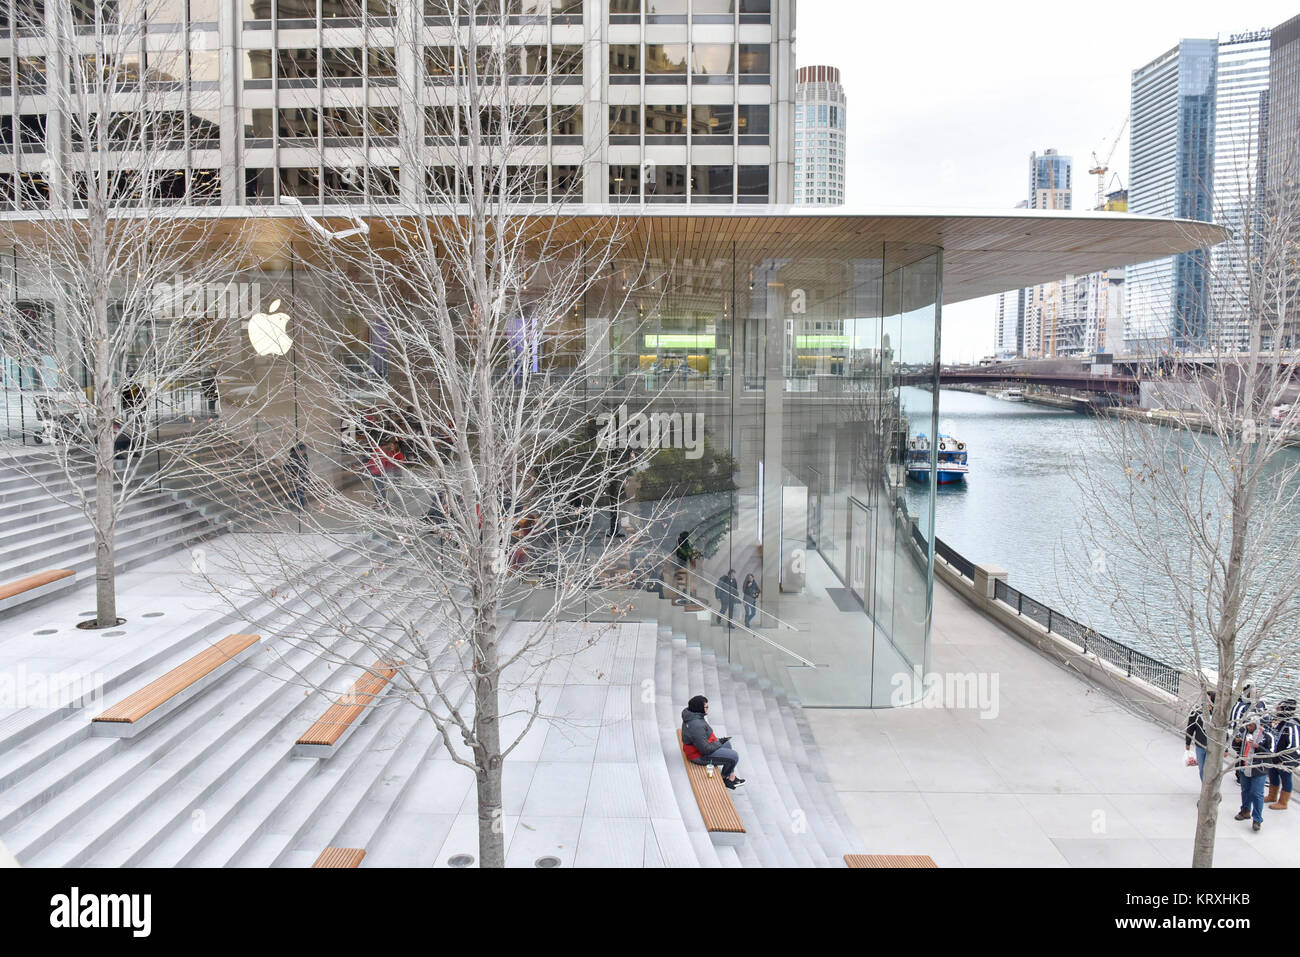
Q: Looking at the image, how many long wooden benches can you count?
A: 6